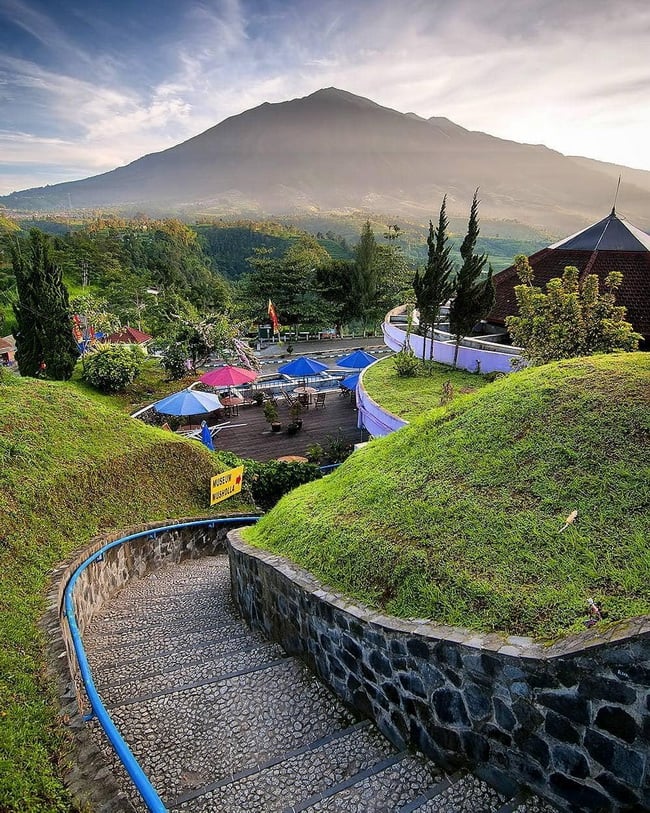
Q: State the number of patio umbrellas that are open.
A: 5